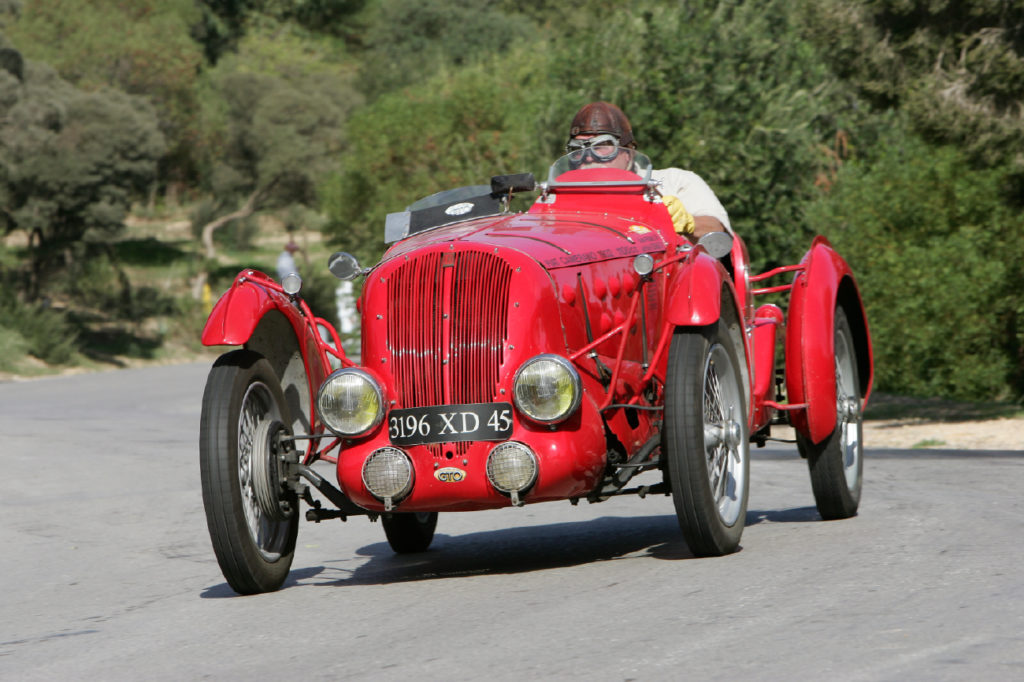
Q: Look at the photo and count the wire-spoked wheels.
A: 3